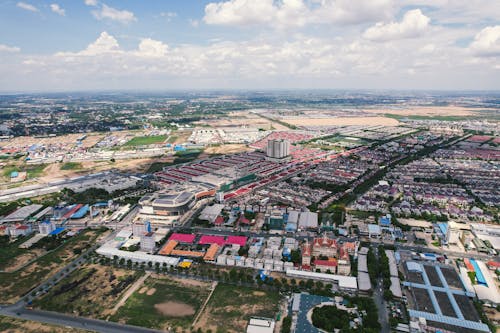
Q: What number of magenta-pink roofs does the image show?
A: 3